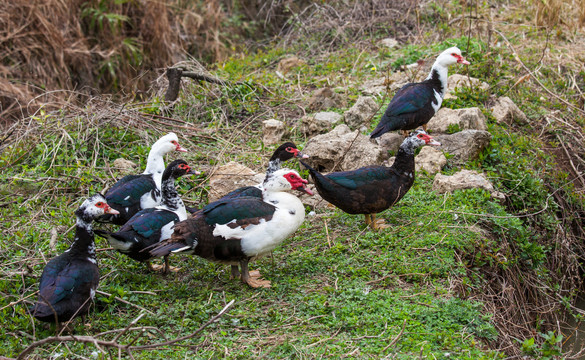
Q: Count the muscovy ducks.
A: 7